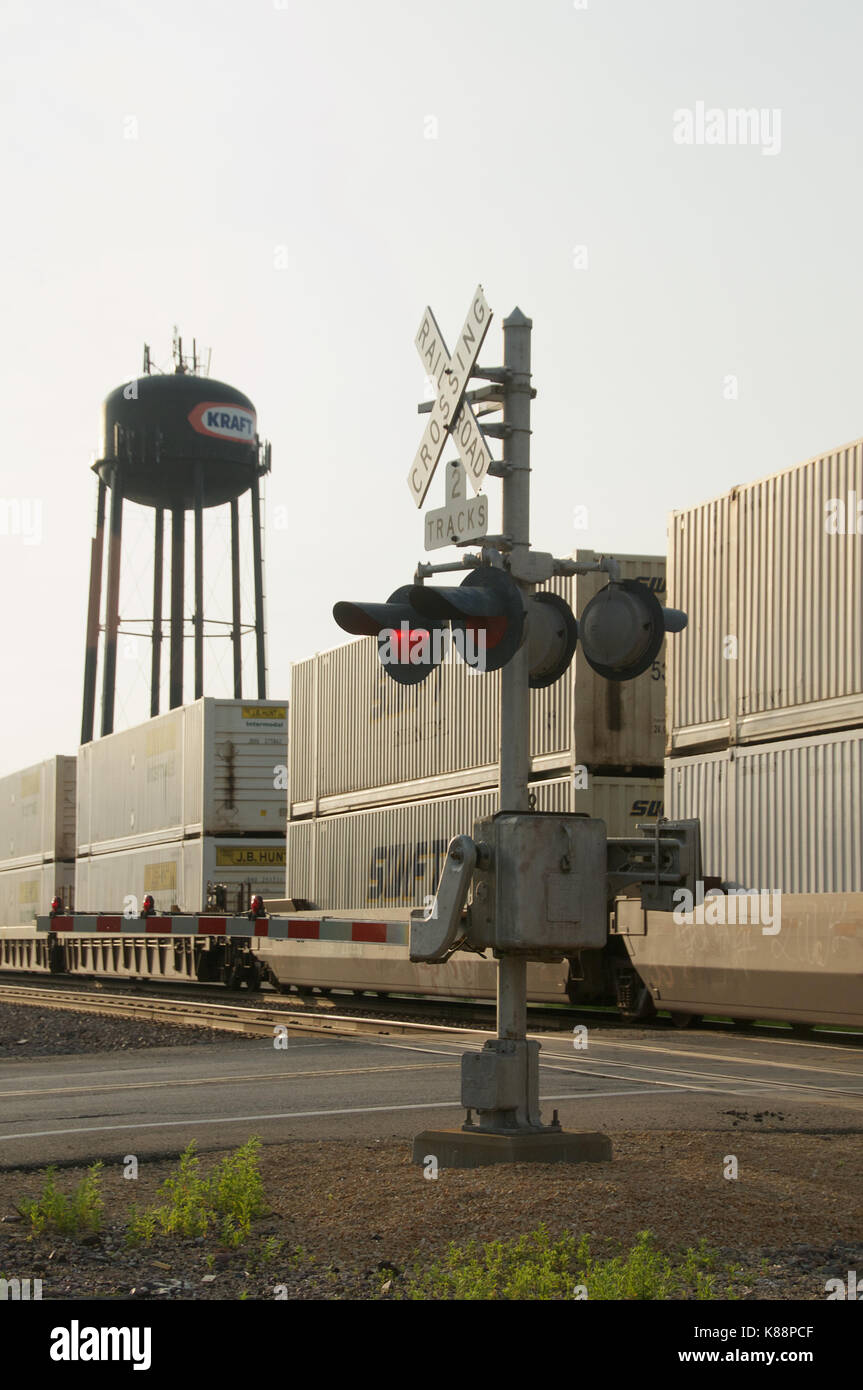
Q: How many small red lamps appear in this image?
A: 3